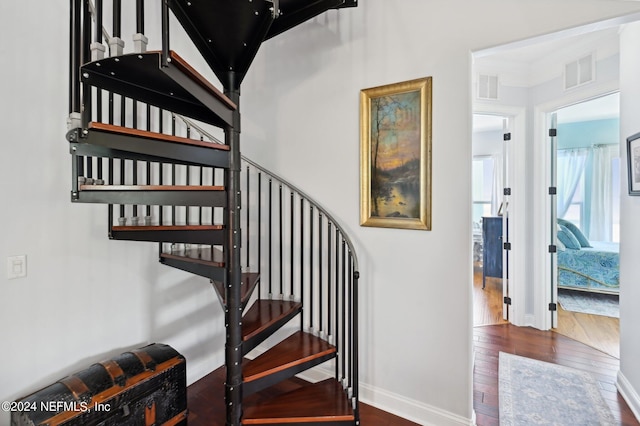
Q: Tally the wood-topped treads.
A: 9